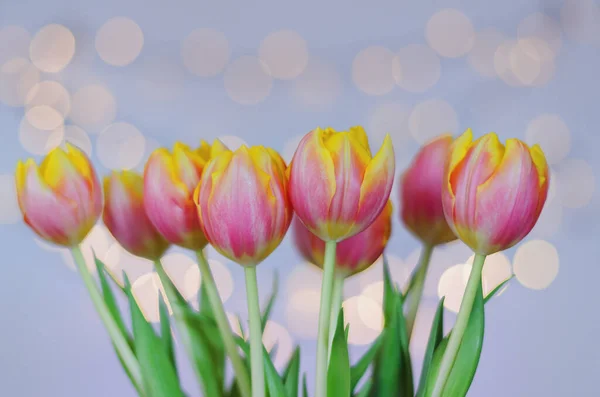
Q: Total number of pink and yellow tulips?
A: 8